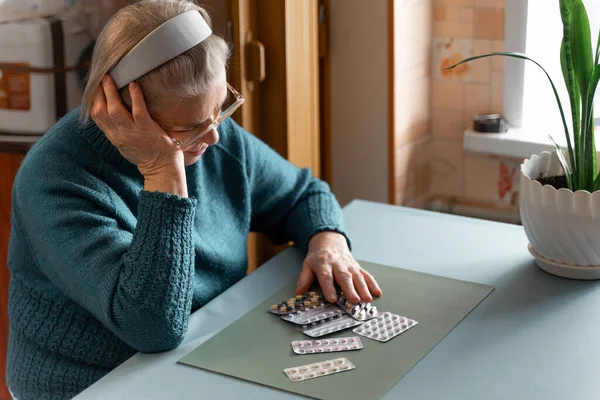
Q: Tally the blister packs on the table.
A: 7